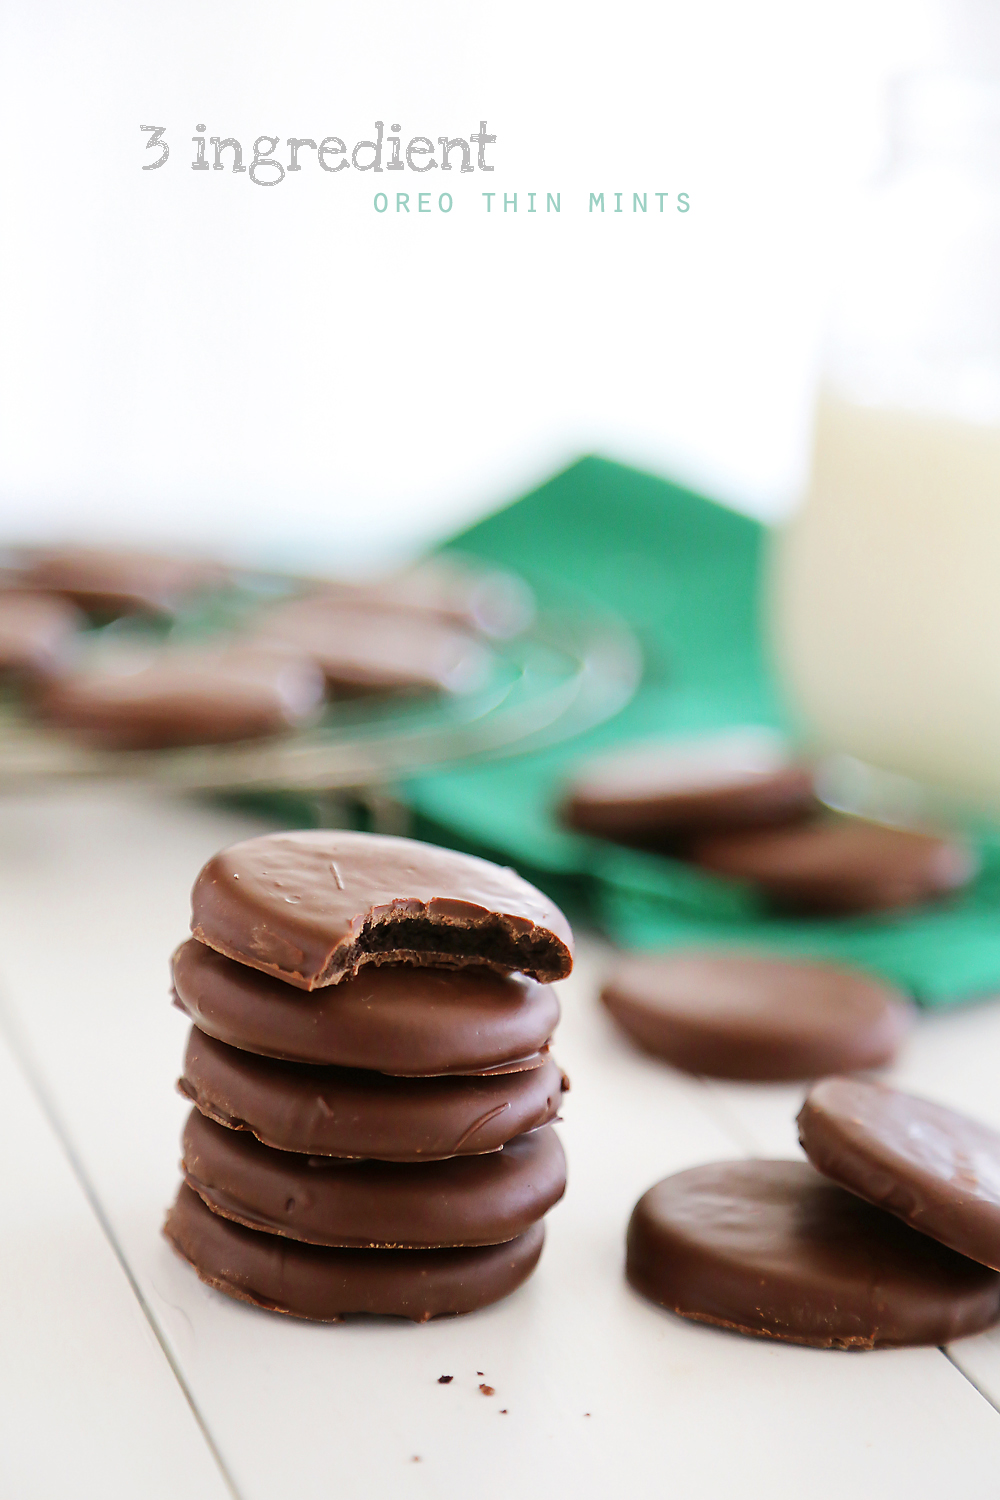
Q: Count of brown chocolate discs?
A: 15